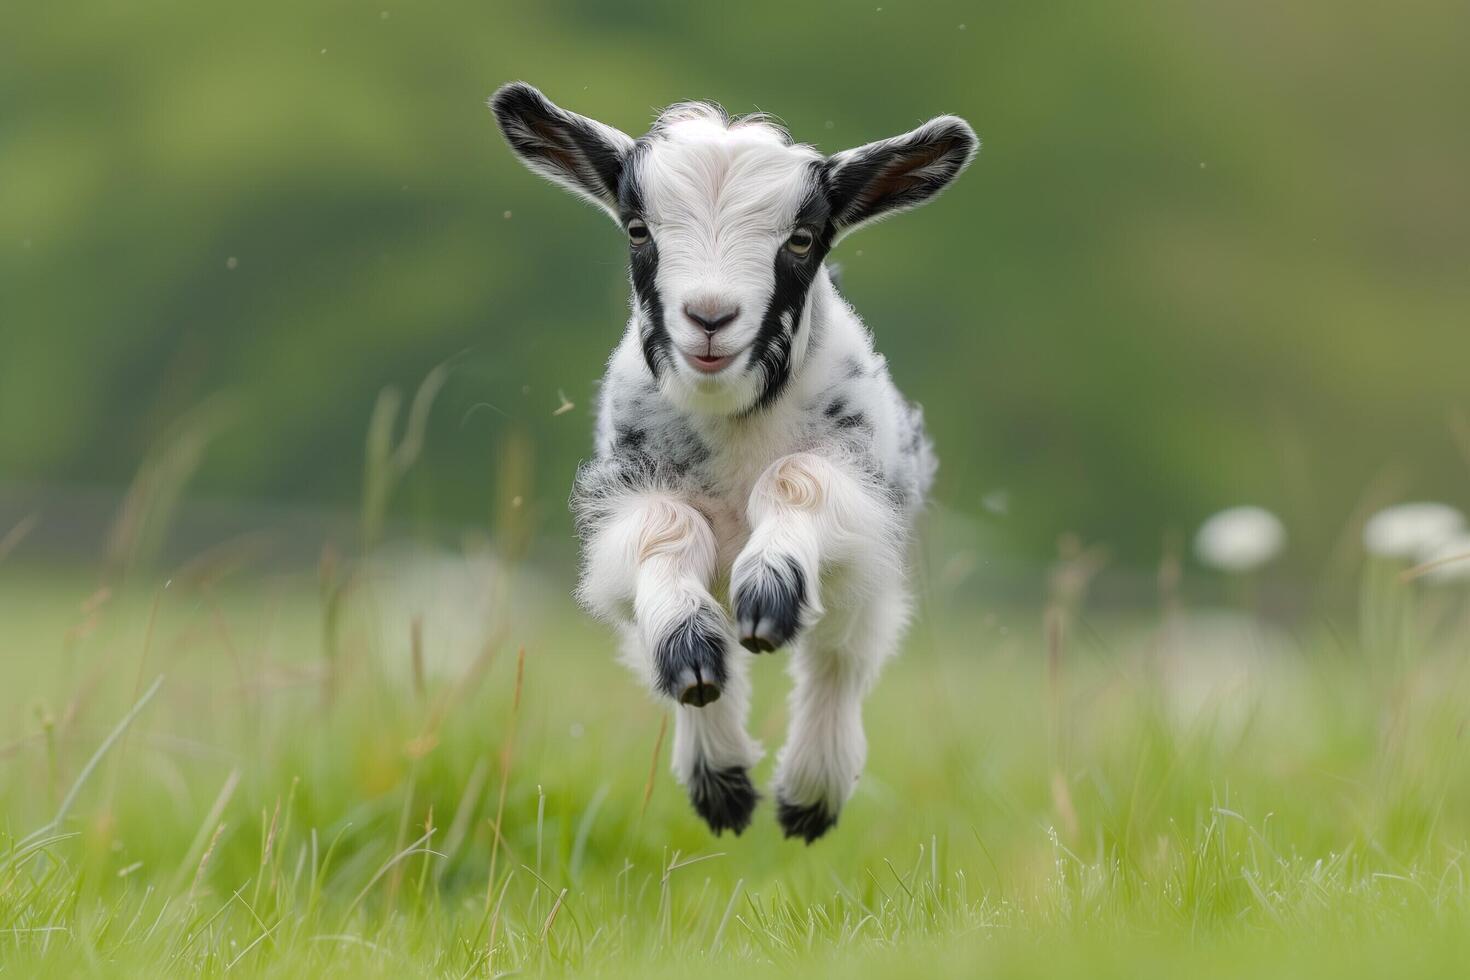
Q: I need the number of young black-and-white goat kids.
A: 1